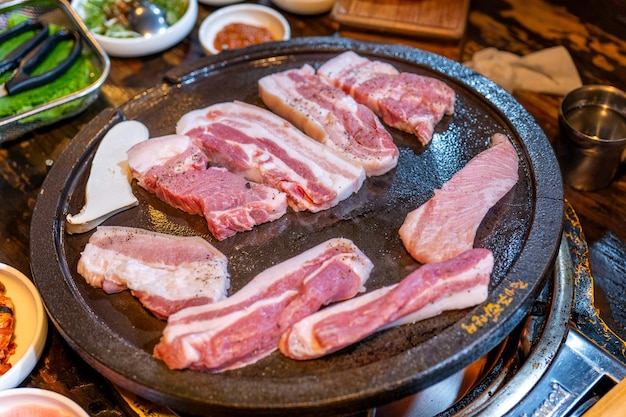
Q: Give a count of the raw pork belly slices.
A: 8